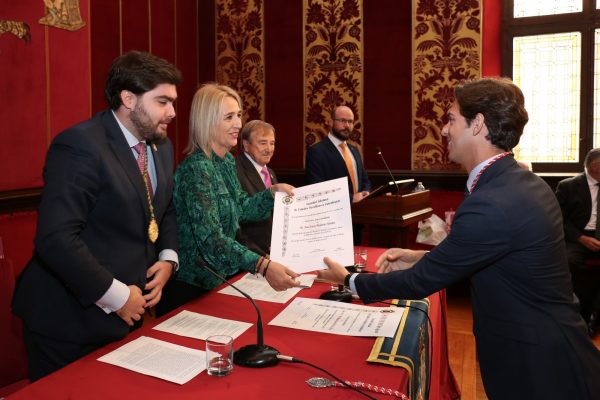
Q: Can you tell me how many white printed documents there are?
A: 5